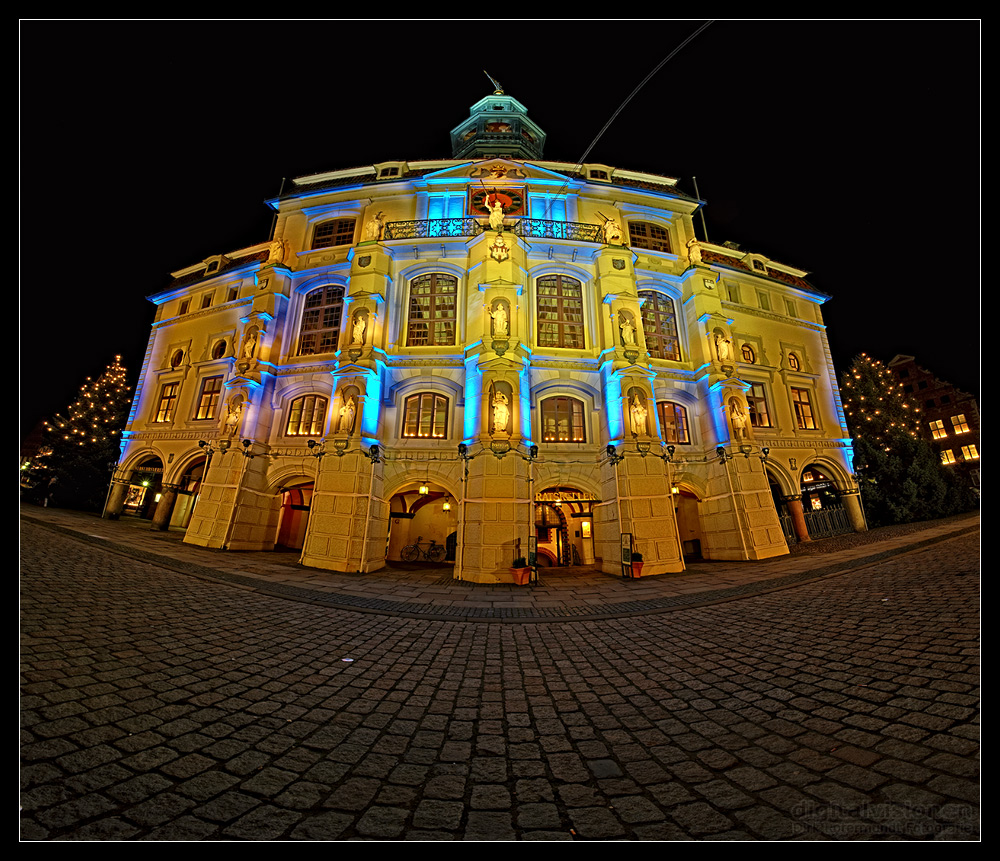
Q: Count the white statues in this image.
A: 15